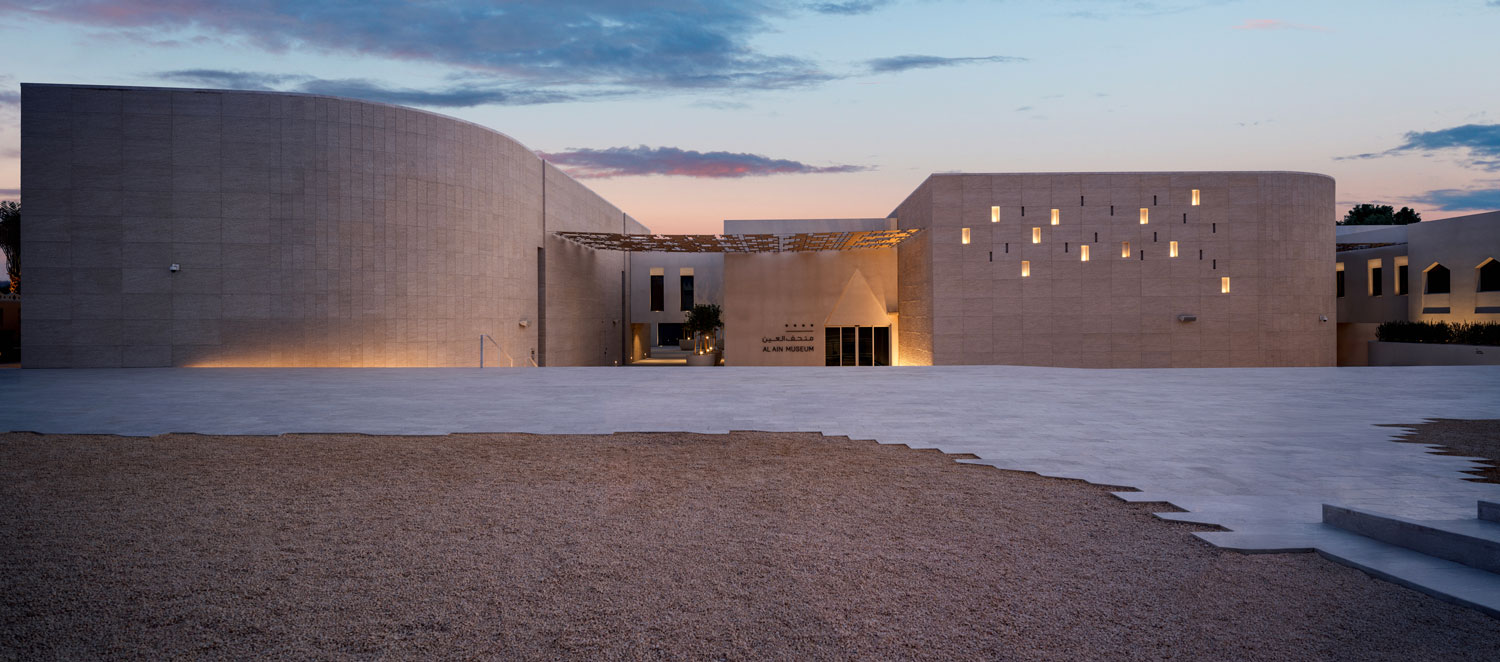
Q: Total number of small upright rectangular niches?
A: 11